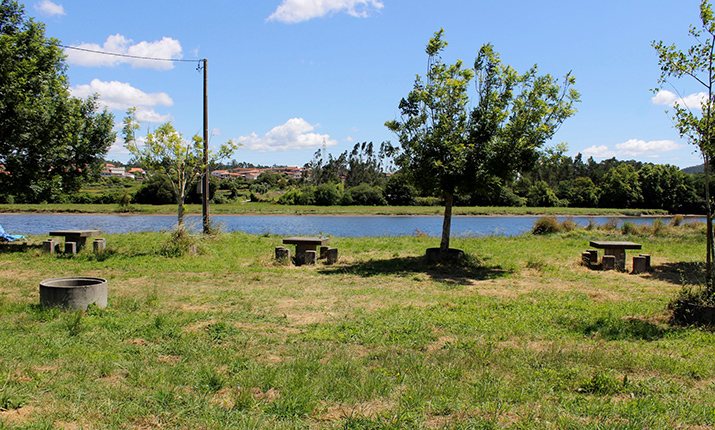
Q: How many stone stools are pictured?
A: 15